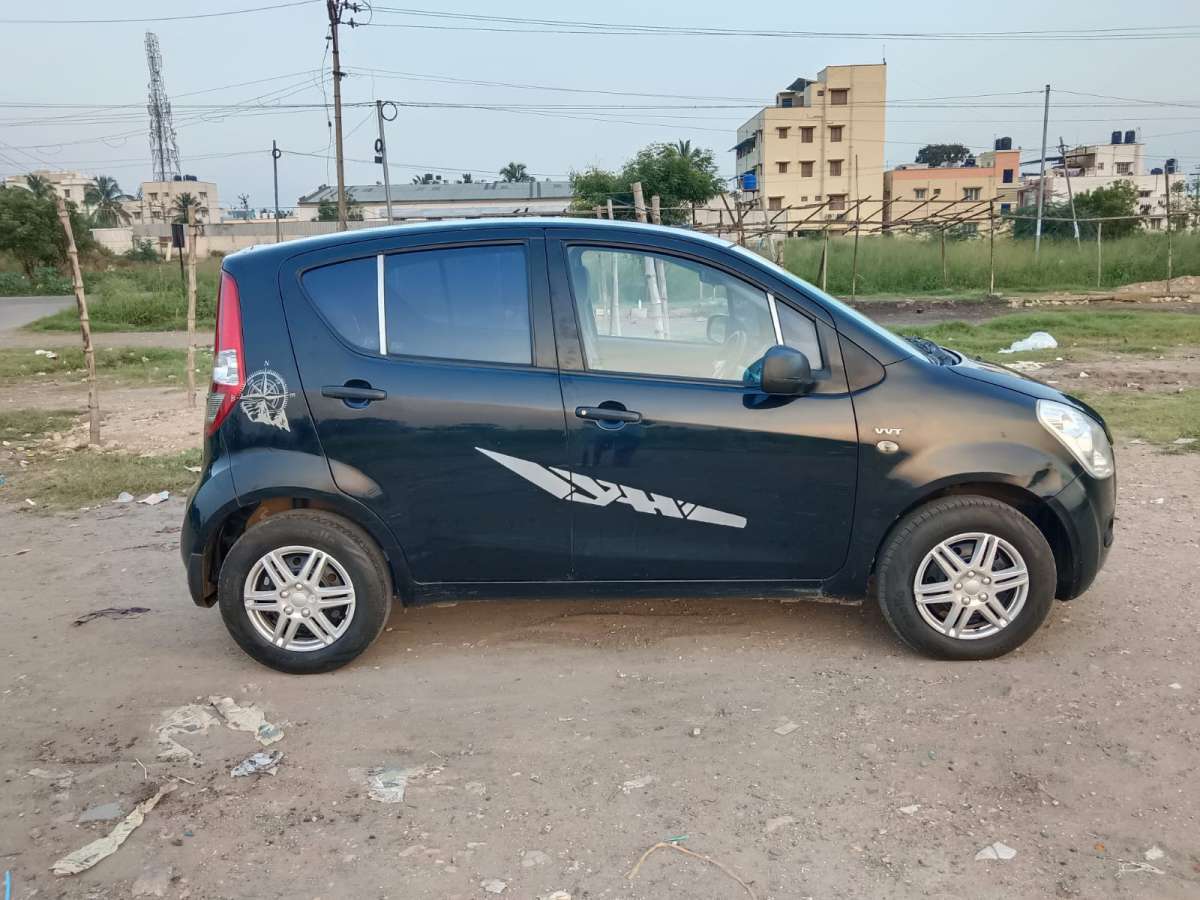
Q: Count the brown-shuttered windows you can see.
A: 9